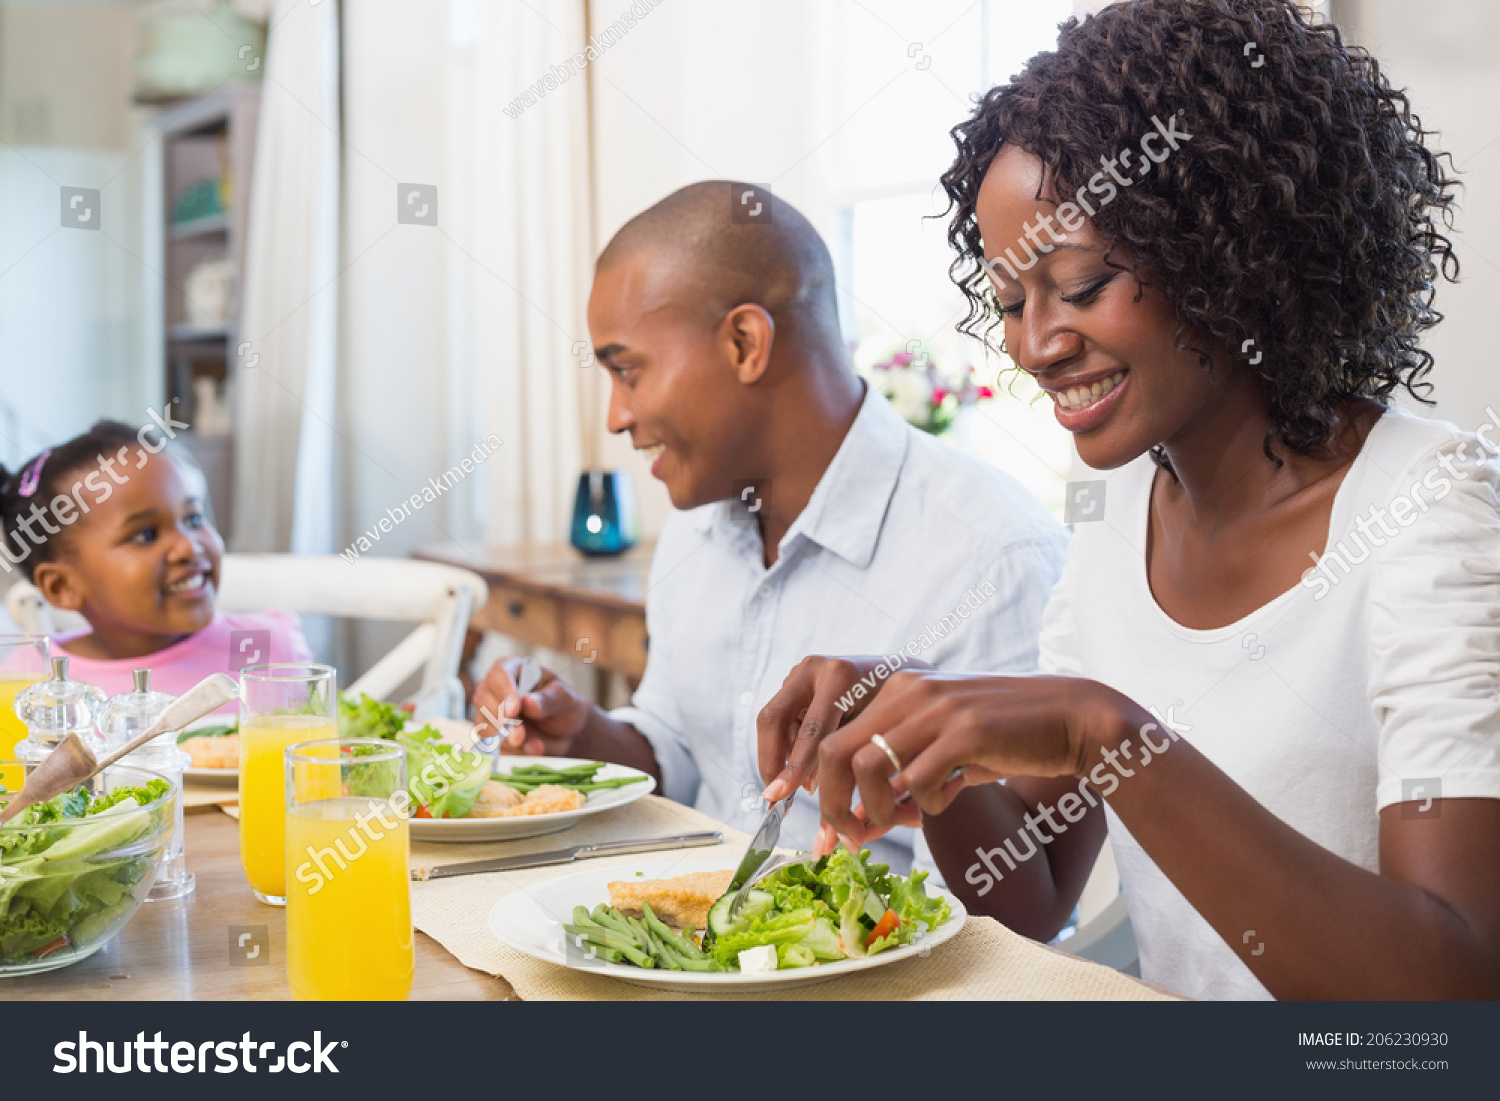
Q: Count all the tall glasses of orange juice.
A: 3